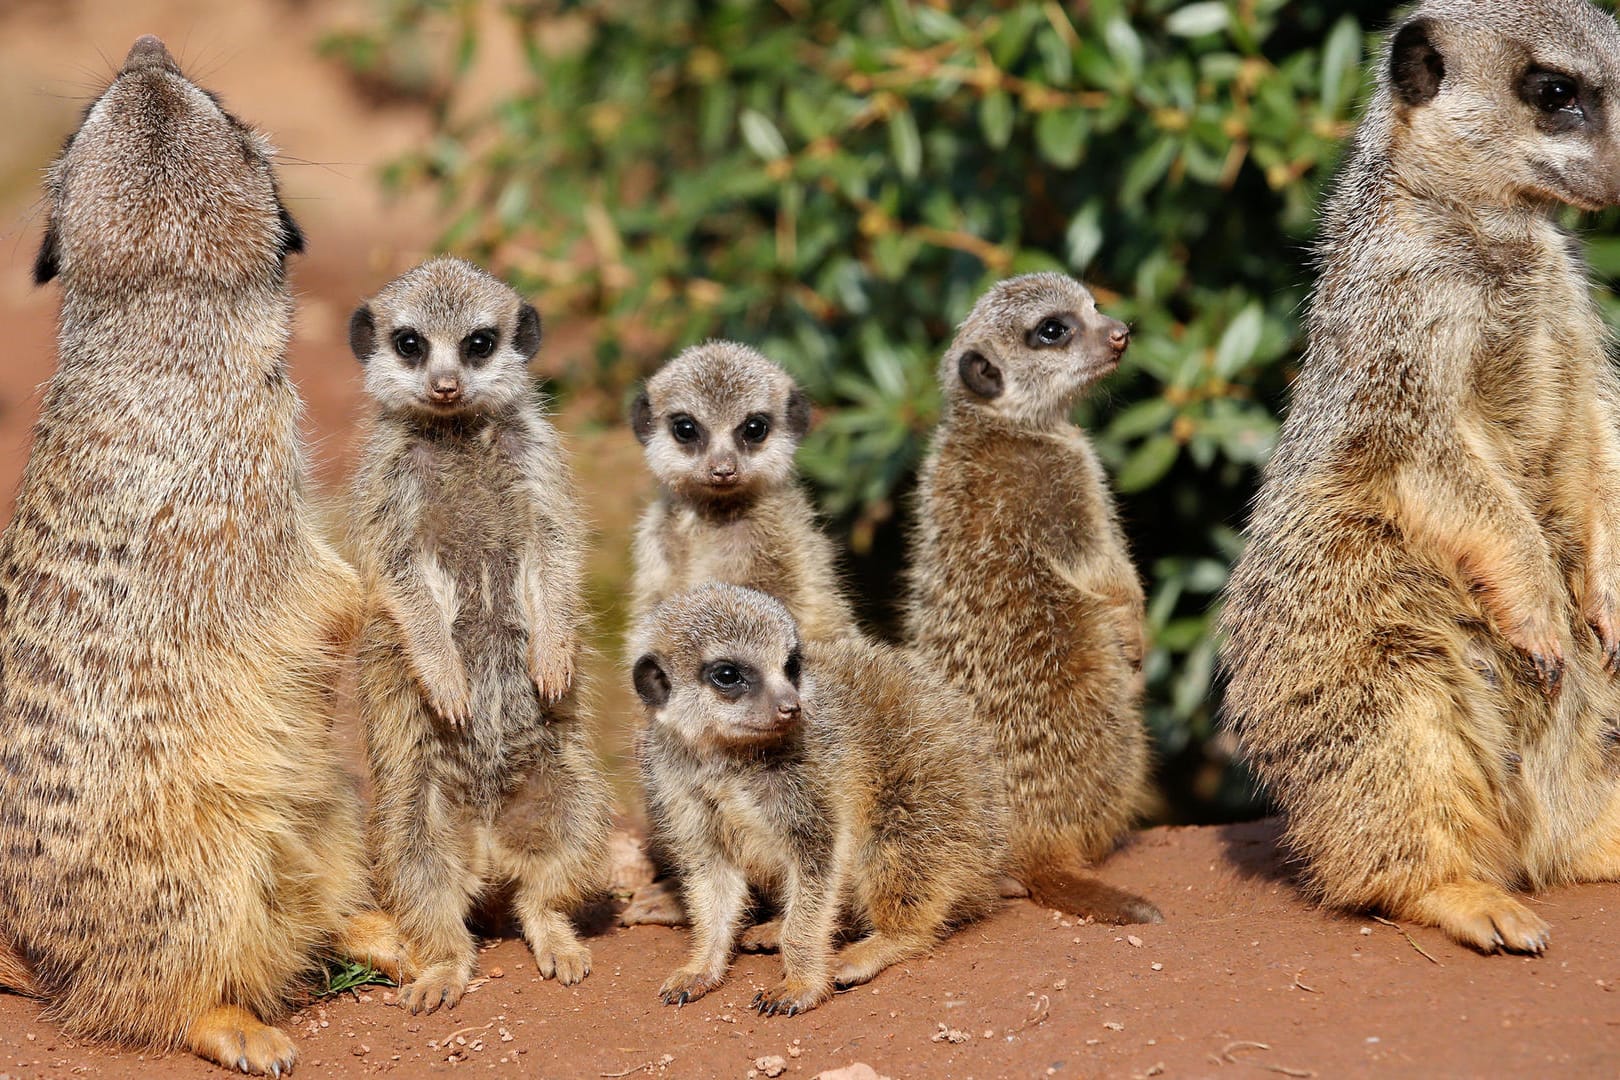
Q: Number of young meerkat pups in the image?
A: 4